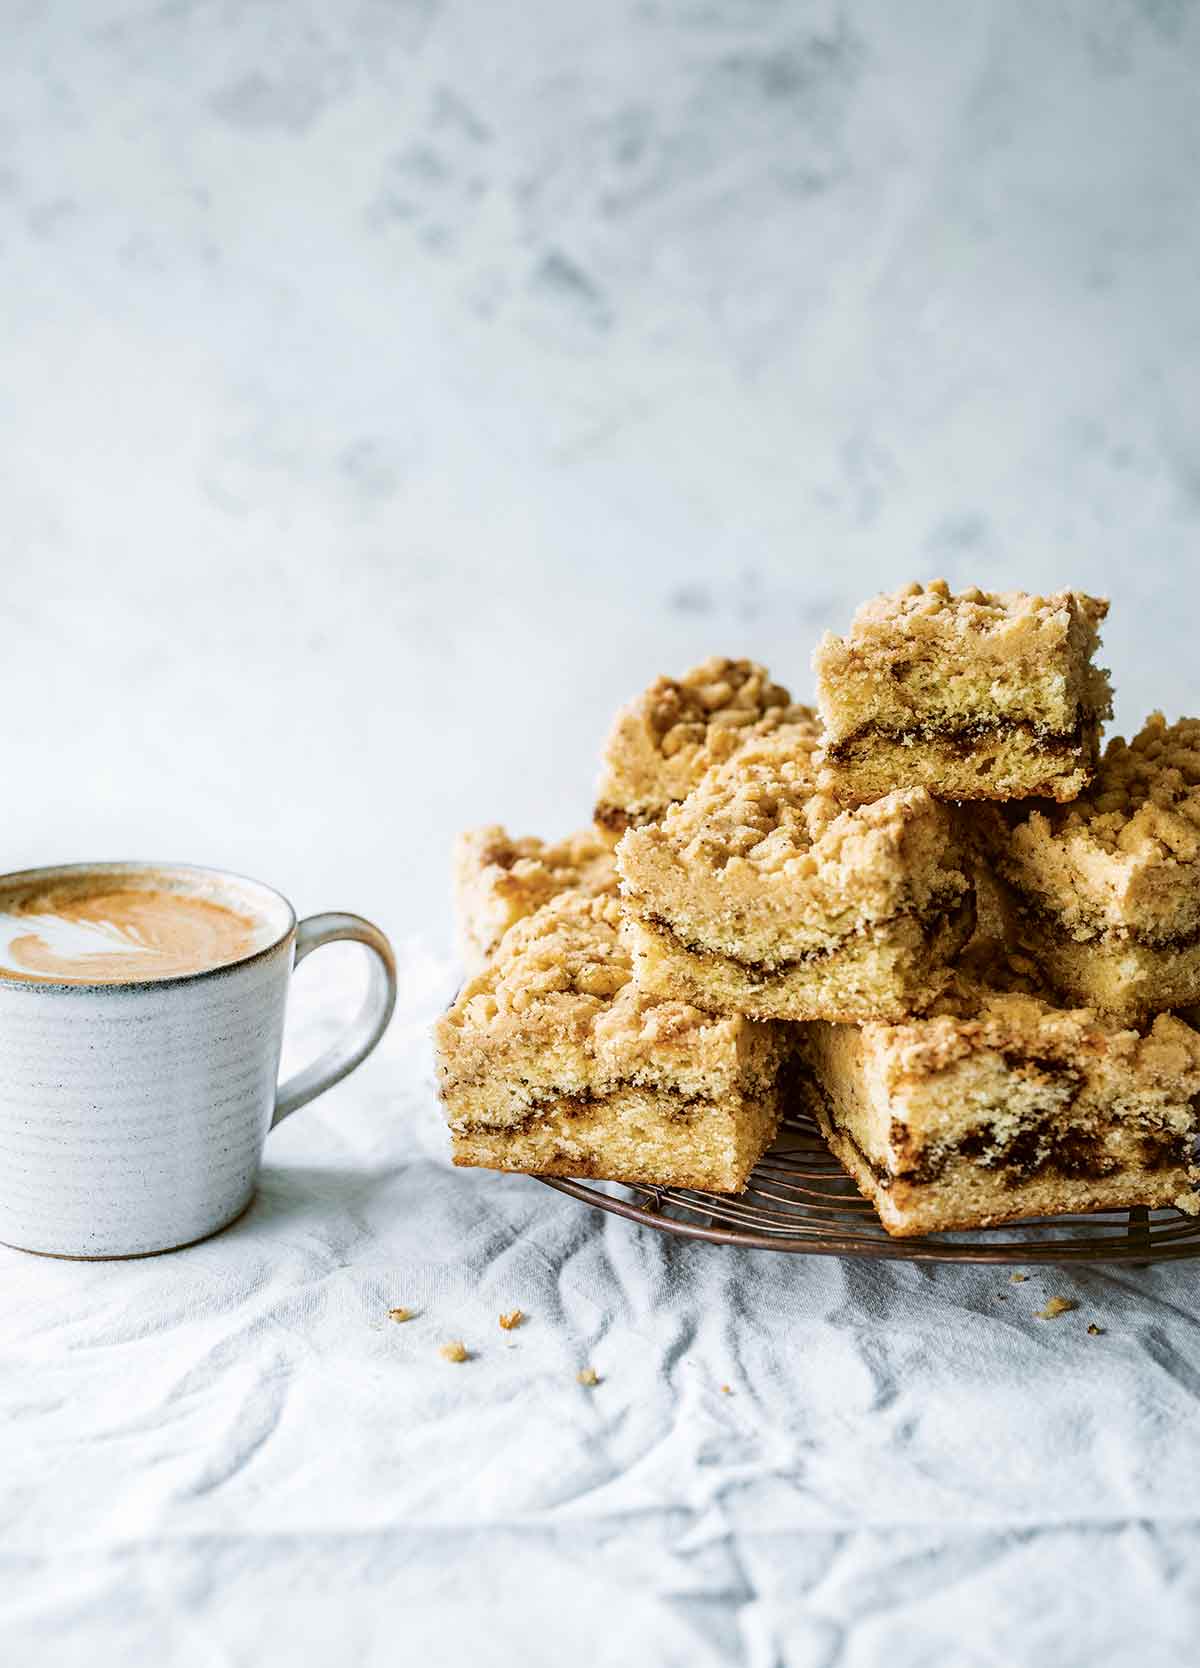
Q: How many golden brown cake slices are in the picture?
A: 7